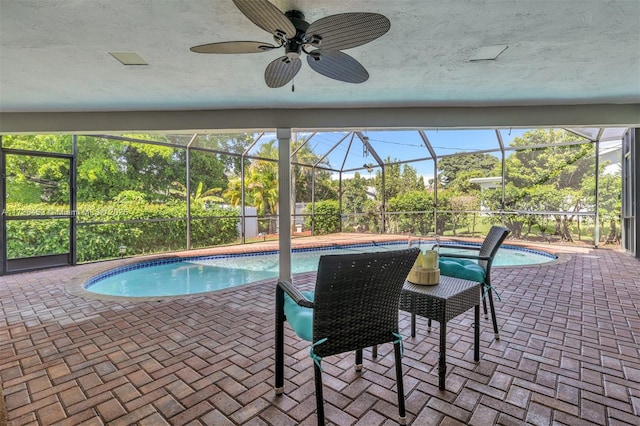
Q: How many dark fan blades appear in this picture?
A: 5